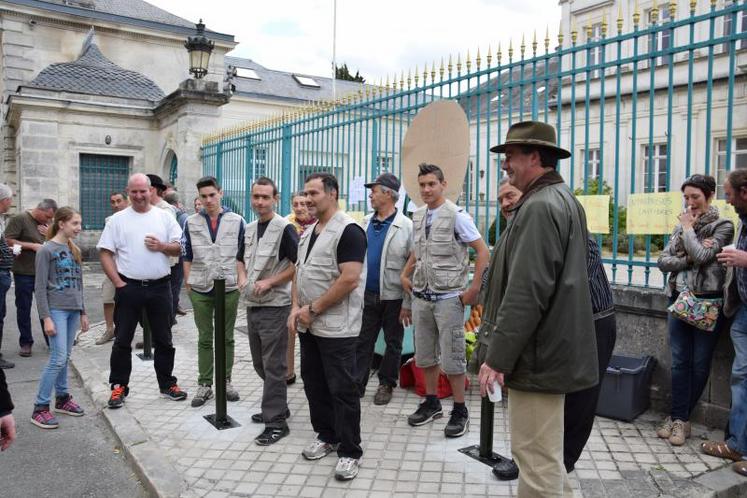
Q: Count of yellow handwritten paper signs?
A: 3